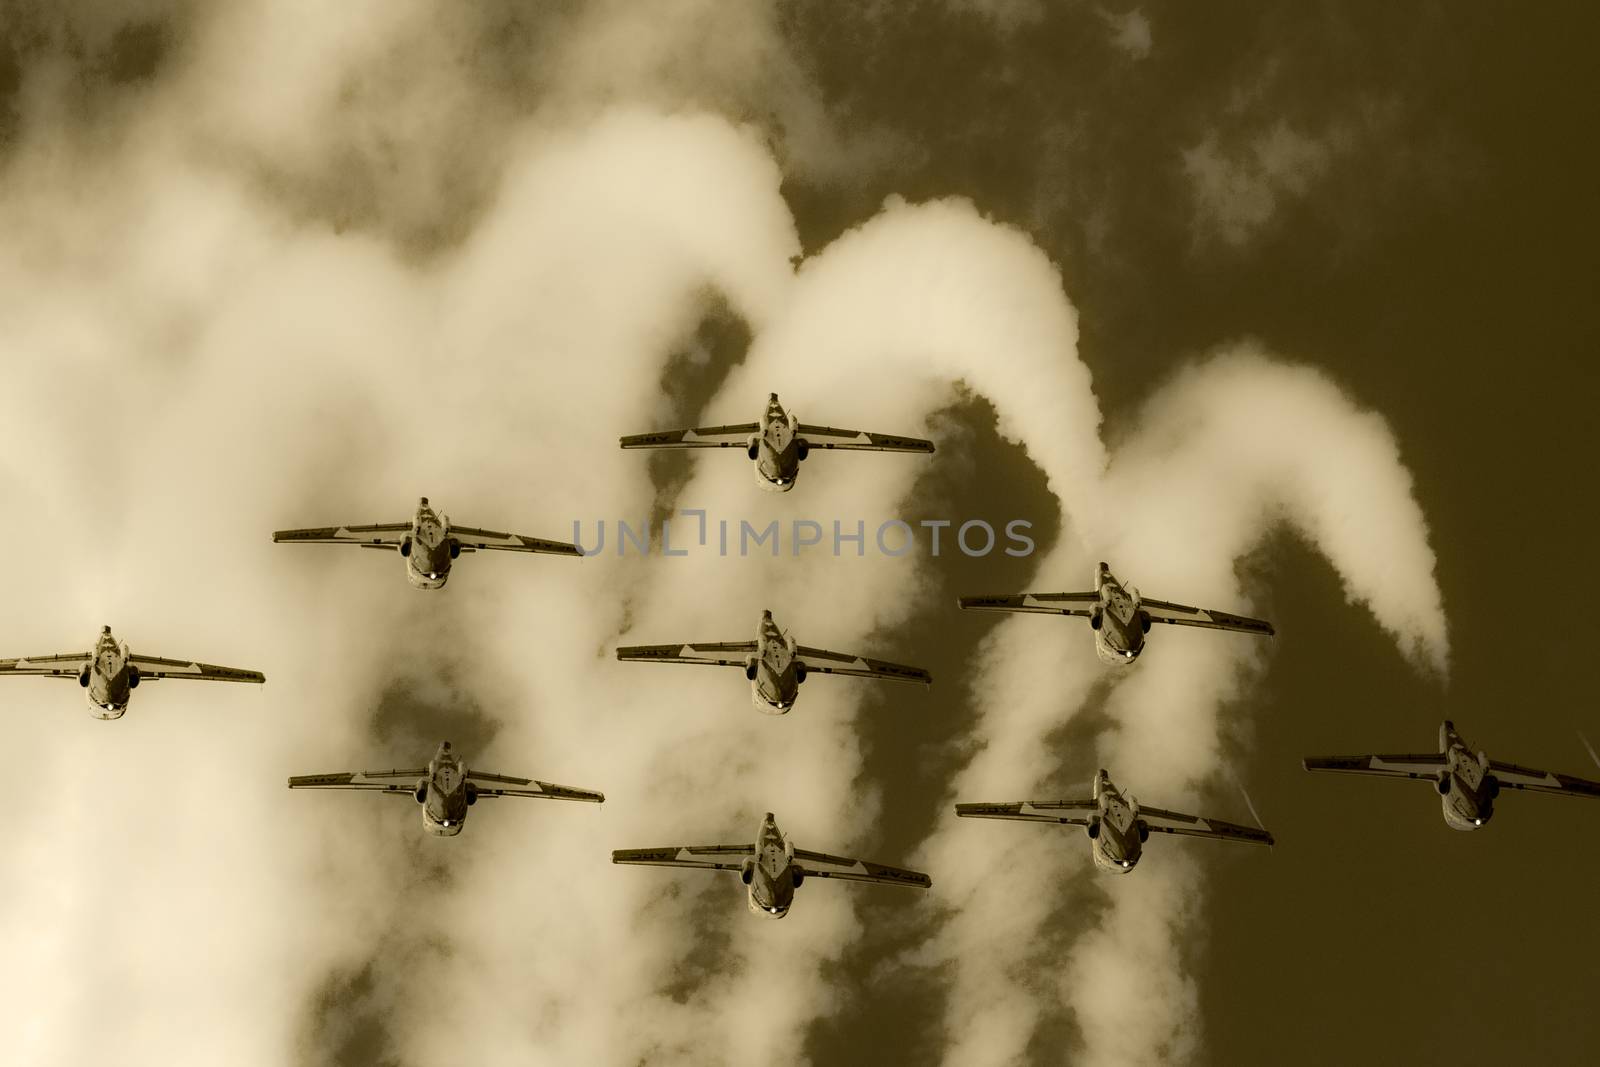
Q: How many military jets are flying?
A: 9